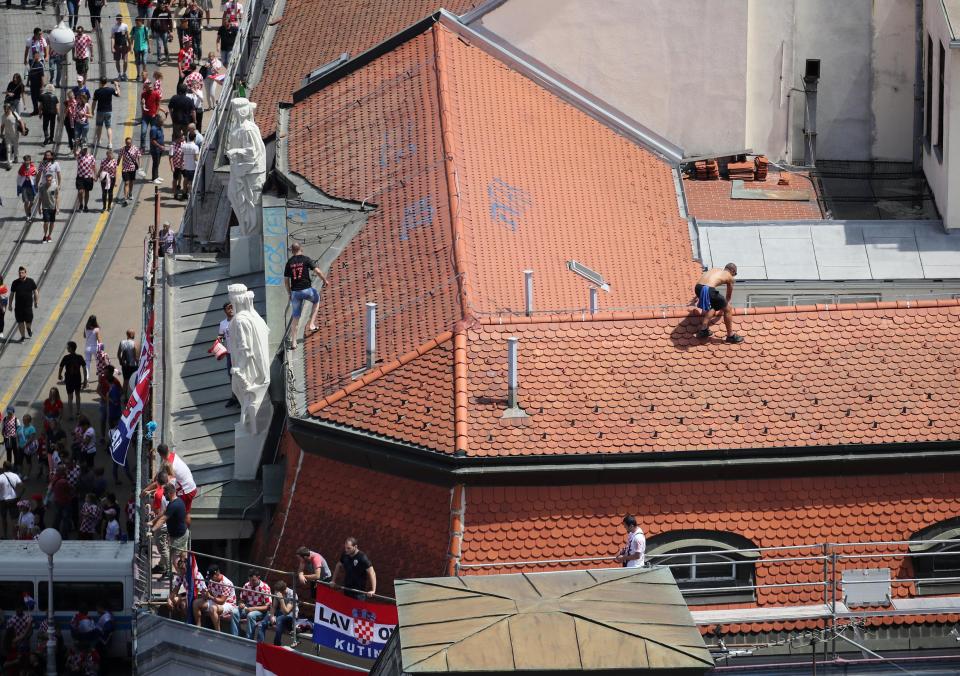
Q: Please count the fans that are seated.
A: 4